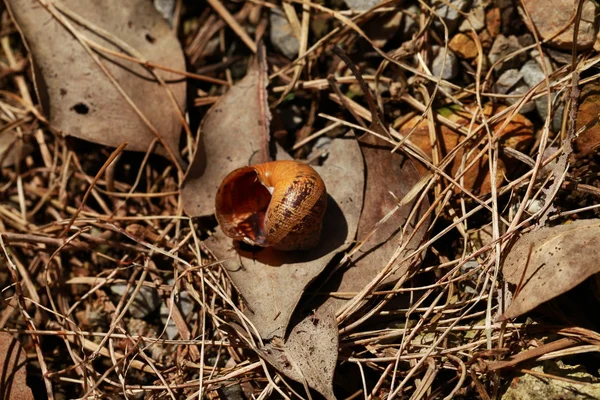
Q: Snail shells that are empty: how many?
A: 1